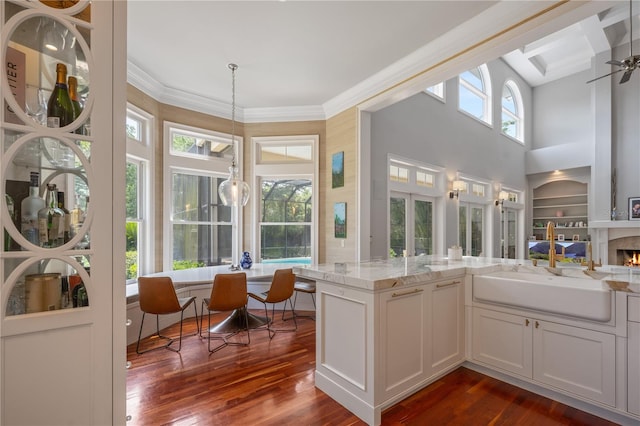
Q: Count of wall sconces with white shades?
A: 2